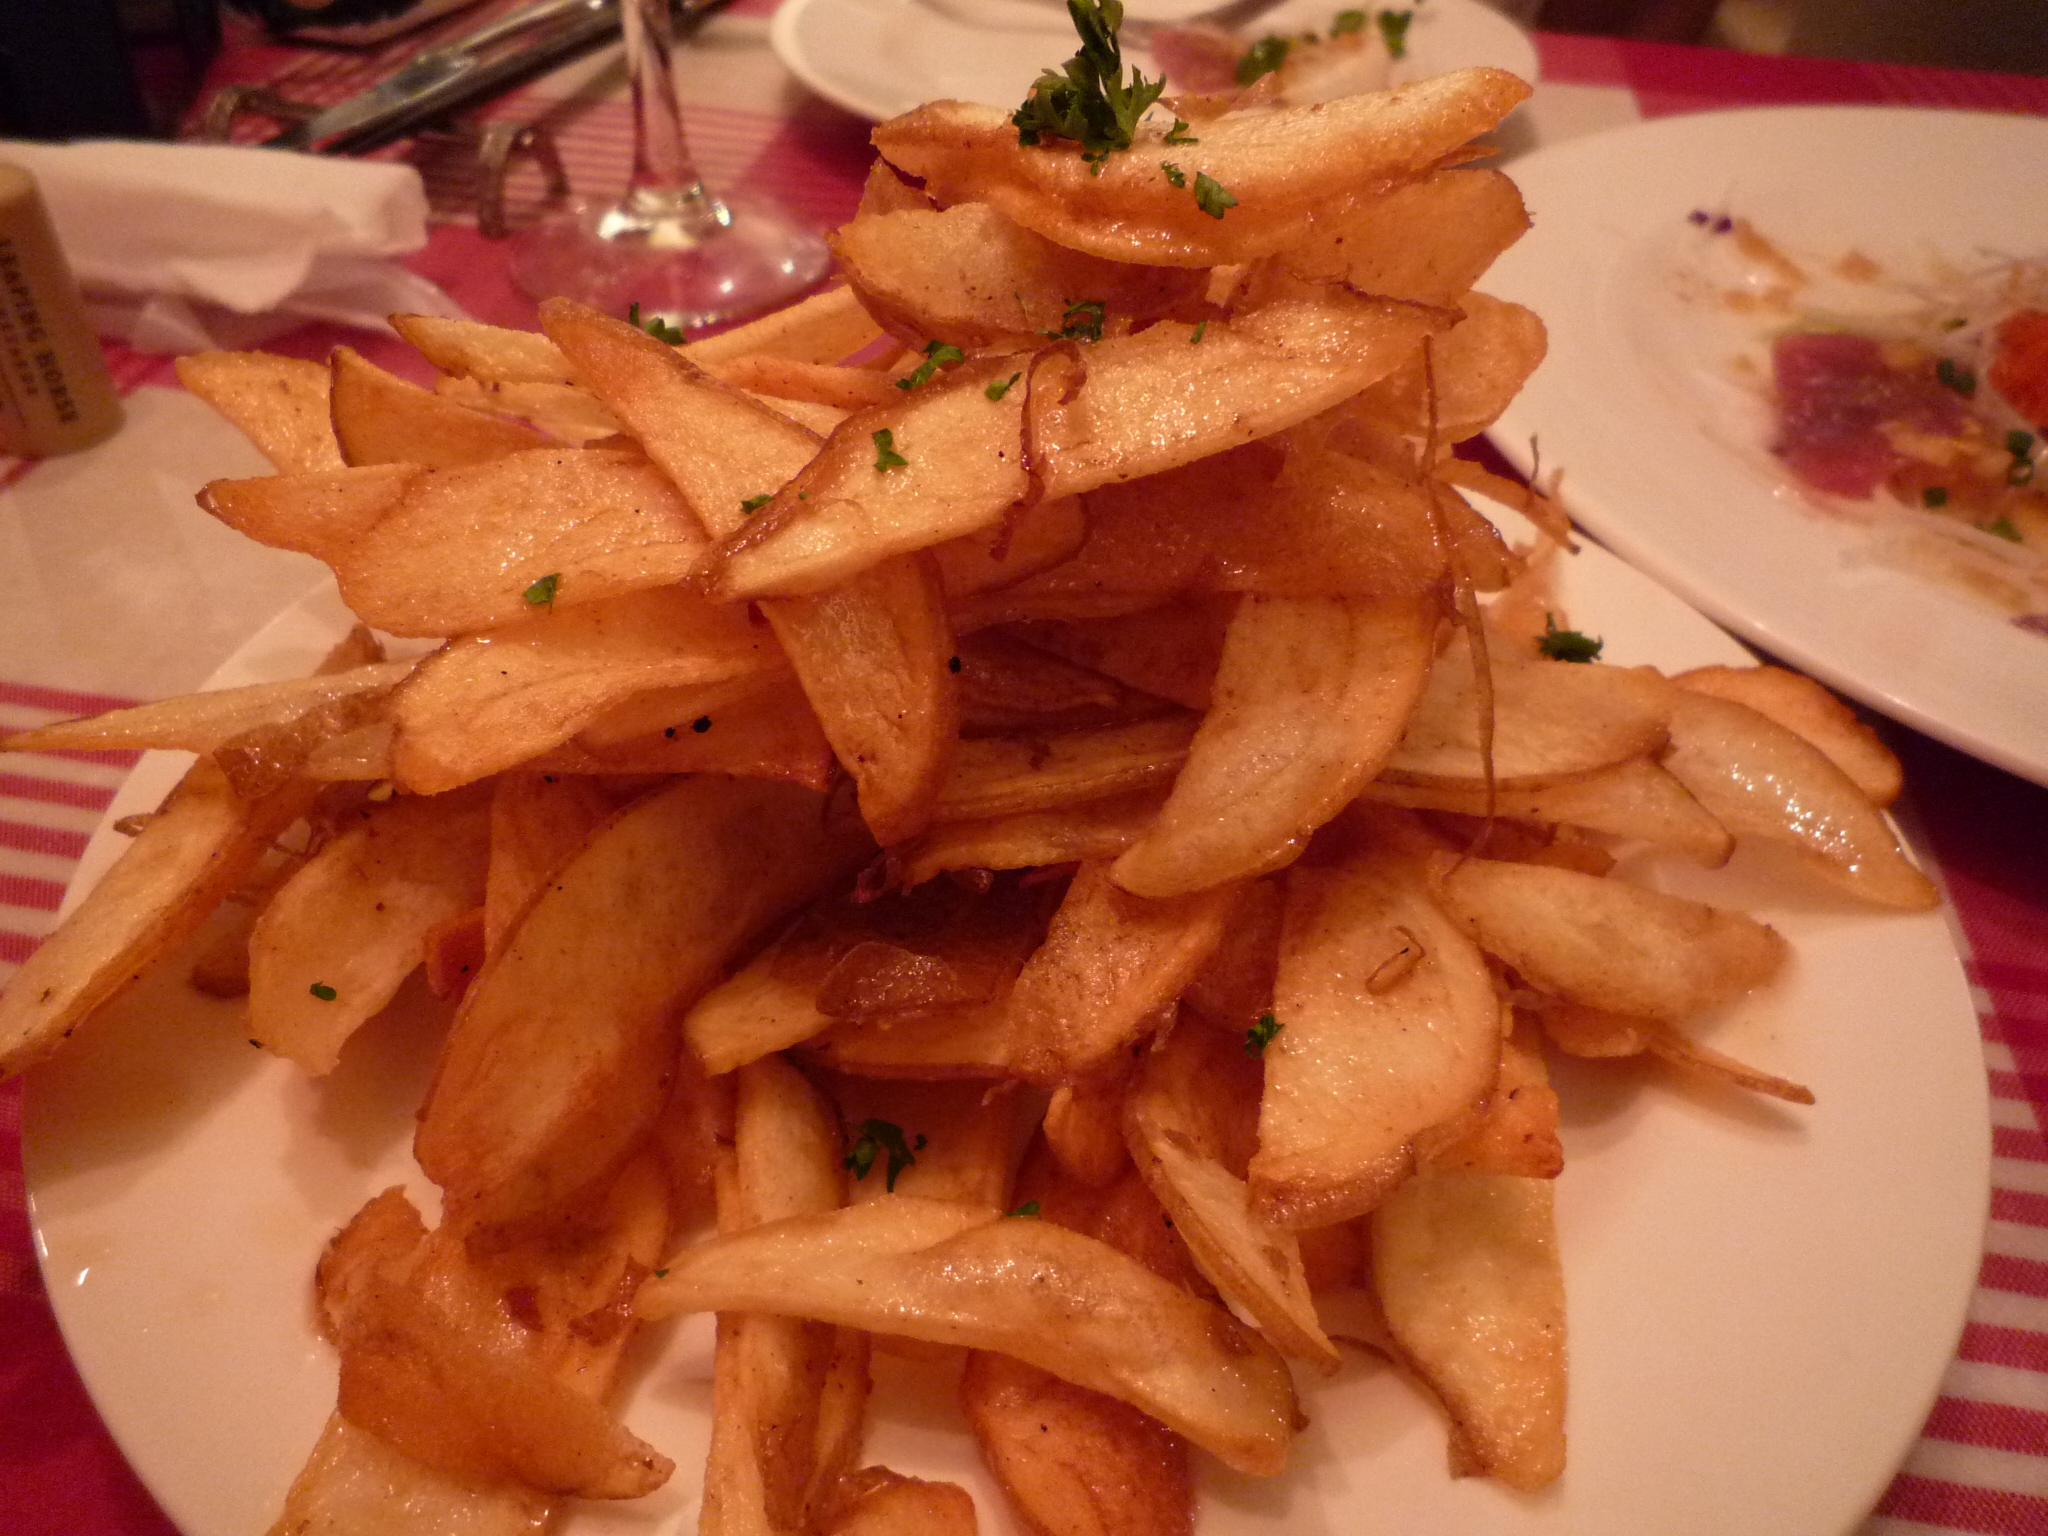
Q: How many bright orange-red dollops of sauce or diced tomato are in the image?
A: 1